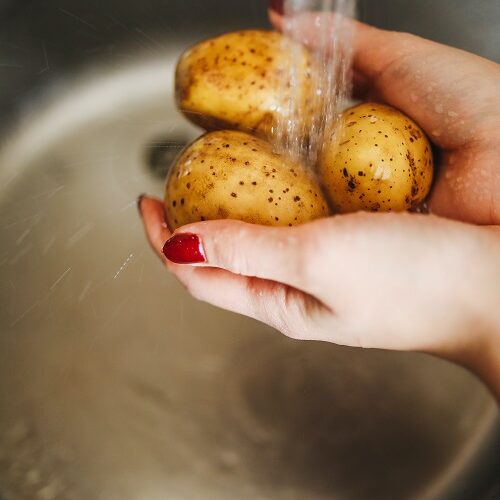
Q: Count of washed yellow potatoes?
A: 3